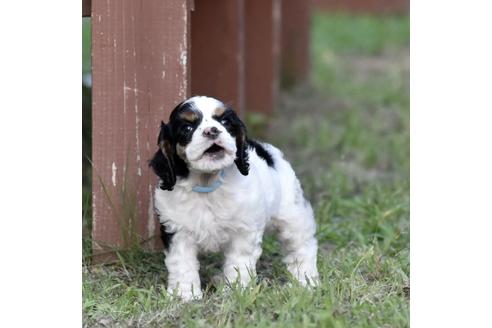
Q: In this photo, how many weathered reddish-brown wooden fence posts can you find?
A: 4